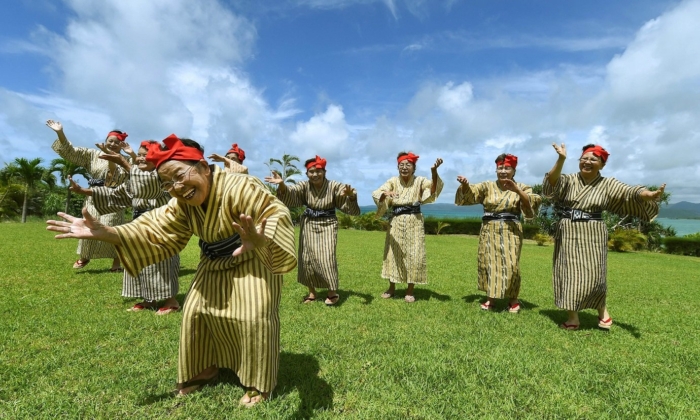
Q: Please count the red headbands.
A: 8